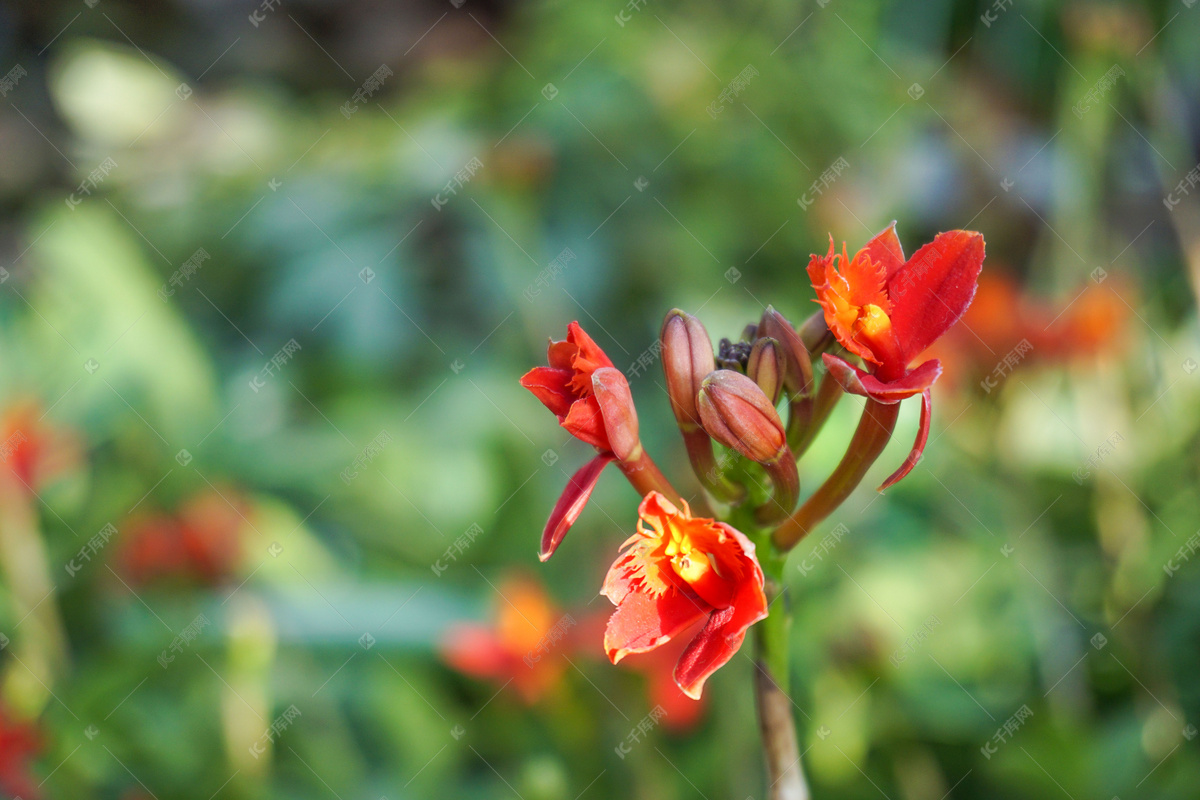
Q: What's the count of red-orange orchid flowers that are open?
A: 3